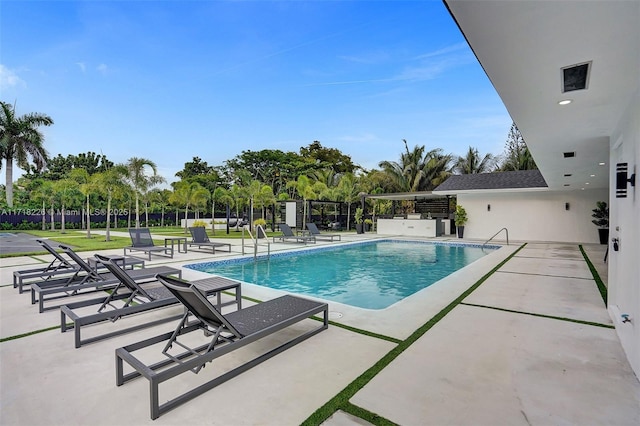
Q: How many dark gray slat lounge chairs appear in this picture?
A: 8